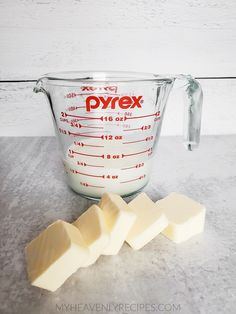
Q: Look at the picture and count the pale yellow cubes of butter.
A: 5